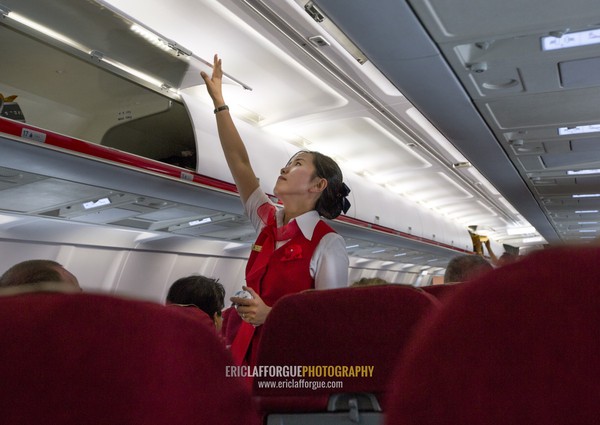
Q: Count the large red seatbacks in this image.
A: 3